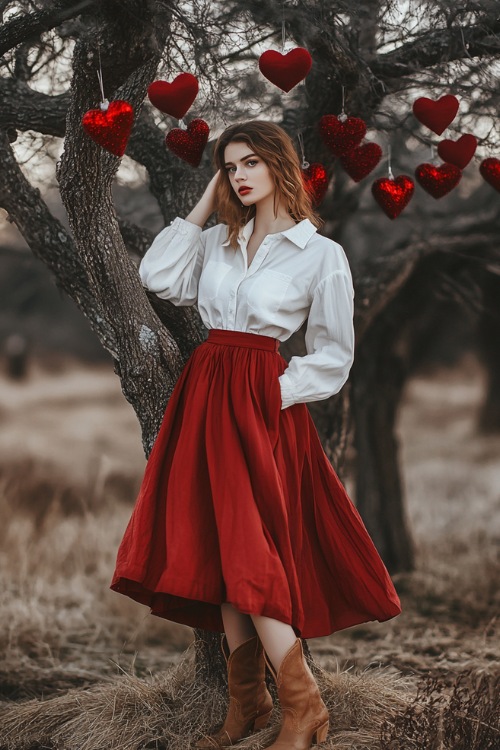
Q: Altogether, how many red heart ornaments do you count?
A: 12